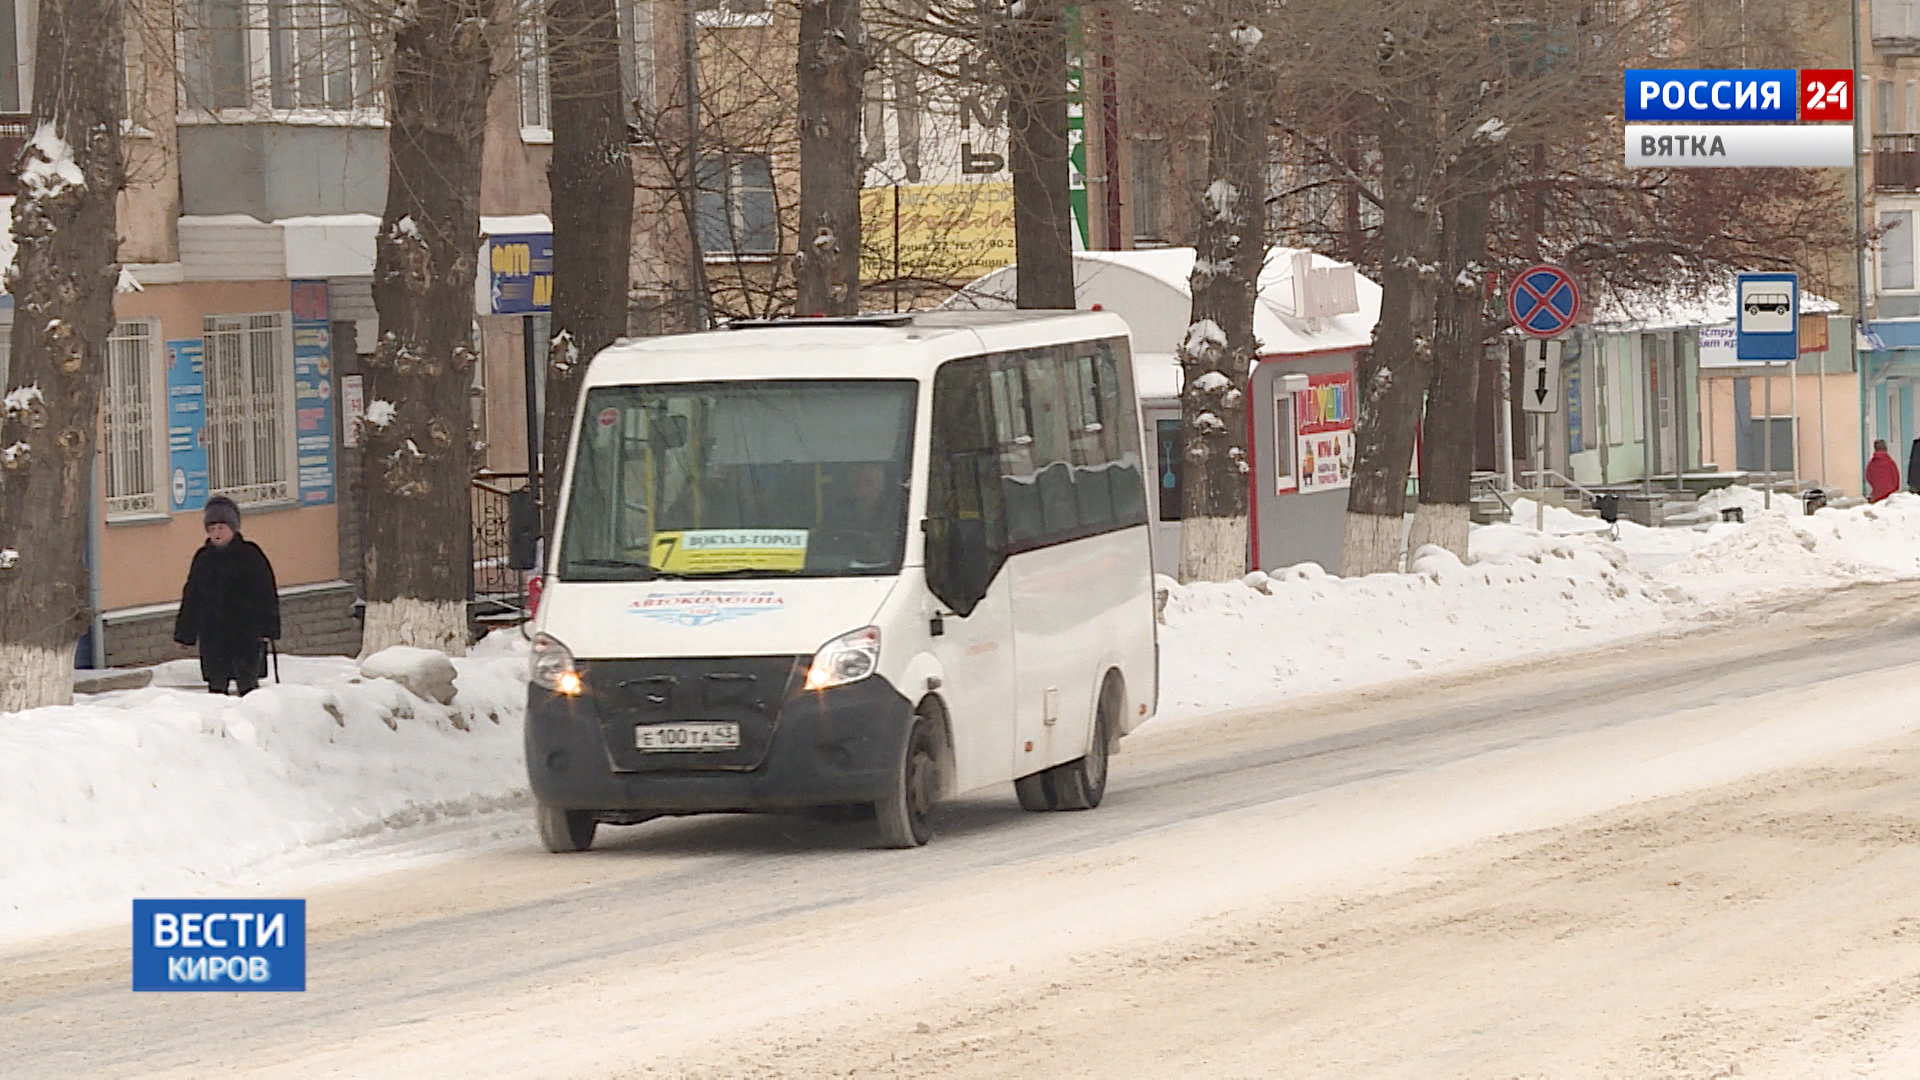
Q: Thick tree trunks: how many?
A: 8